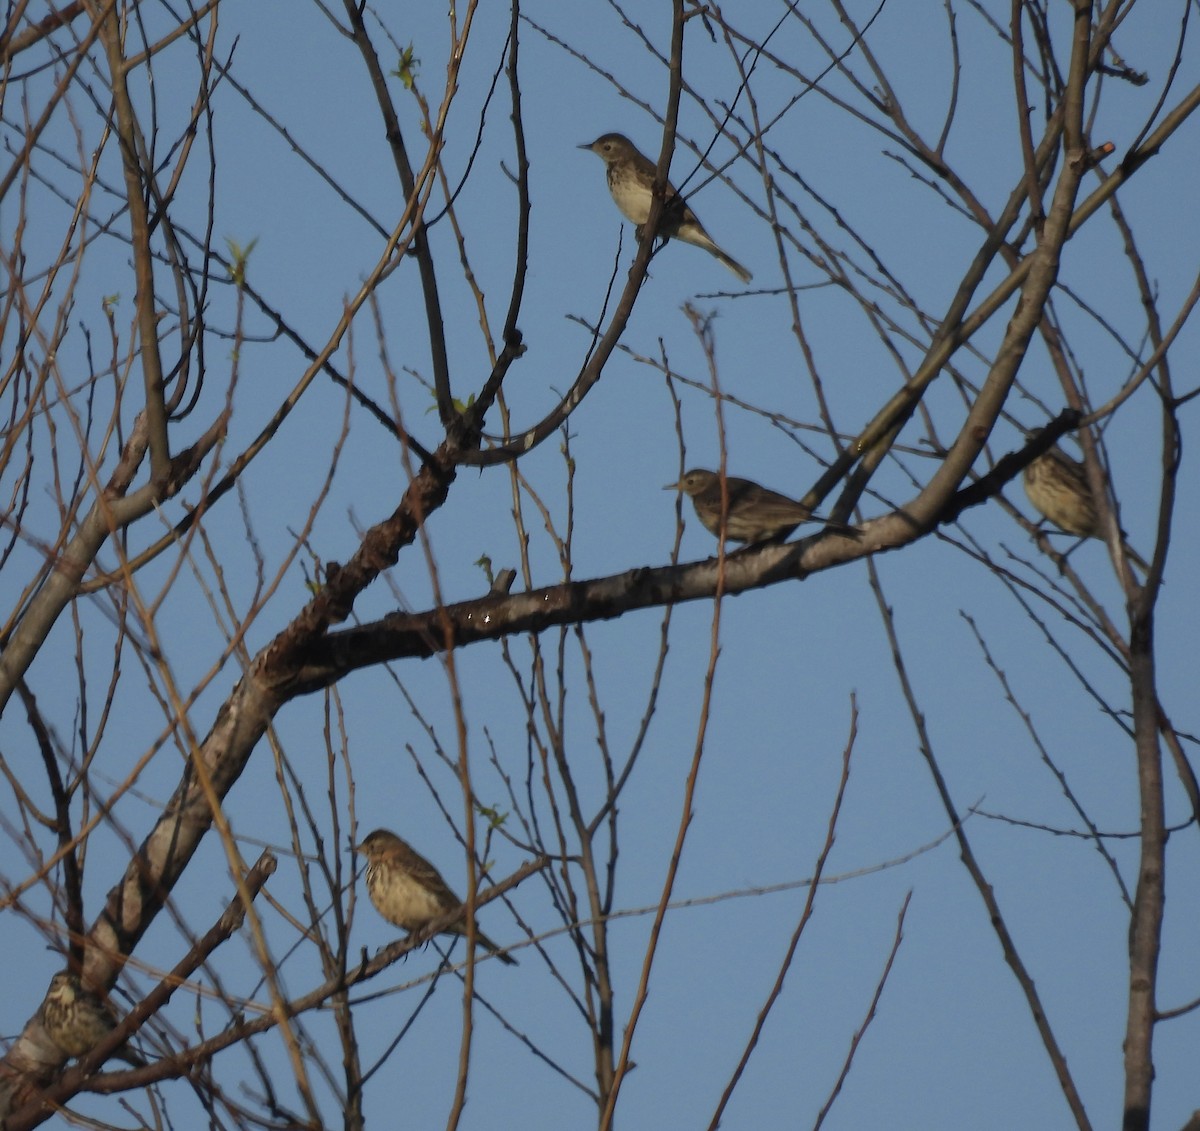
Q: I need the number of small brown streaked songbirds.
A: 5